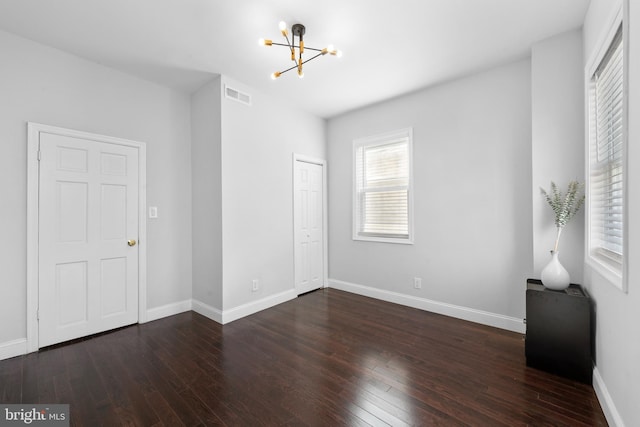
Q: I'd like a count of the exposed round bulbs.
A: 6